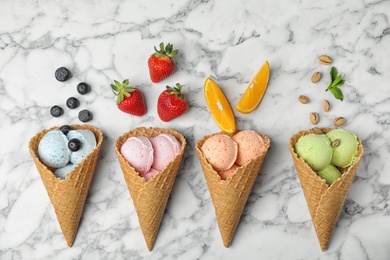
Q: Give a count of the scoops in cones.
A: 12